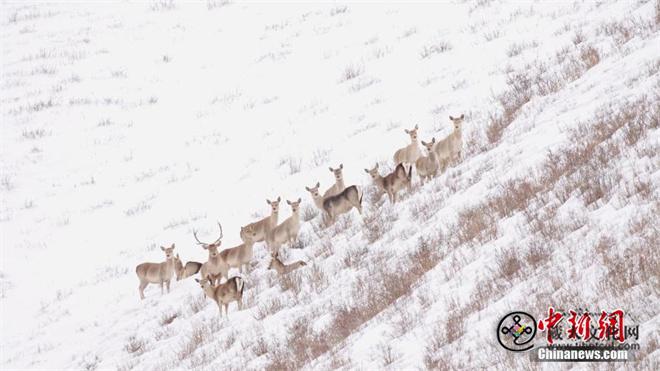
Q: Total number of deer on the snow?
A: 14